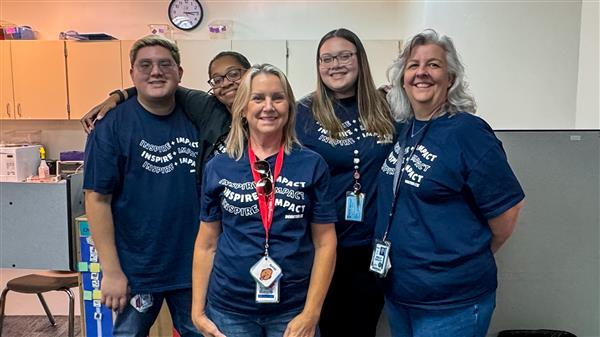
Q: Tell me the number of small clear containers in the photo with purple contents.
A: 2